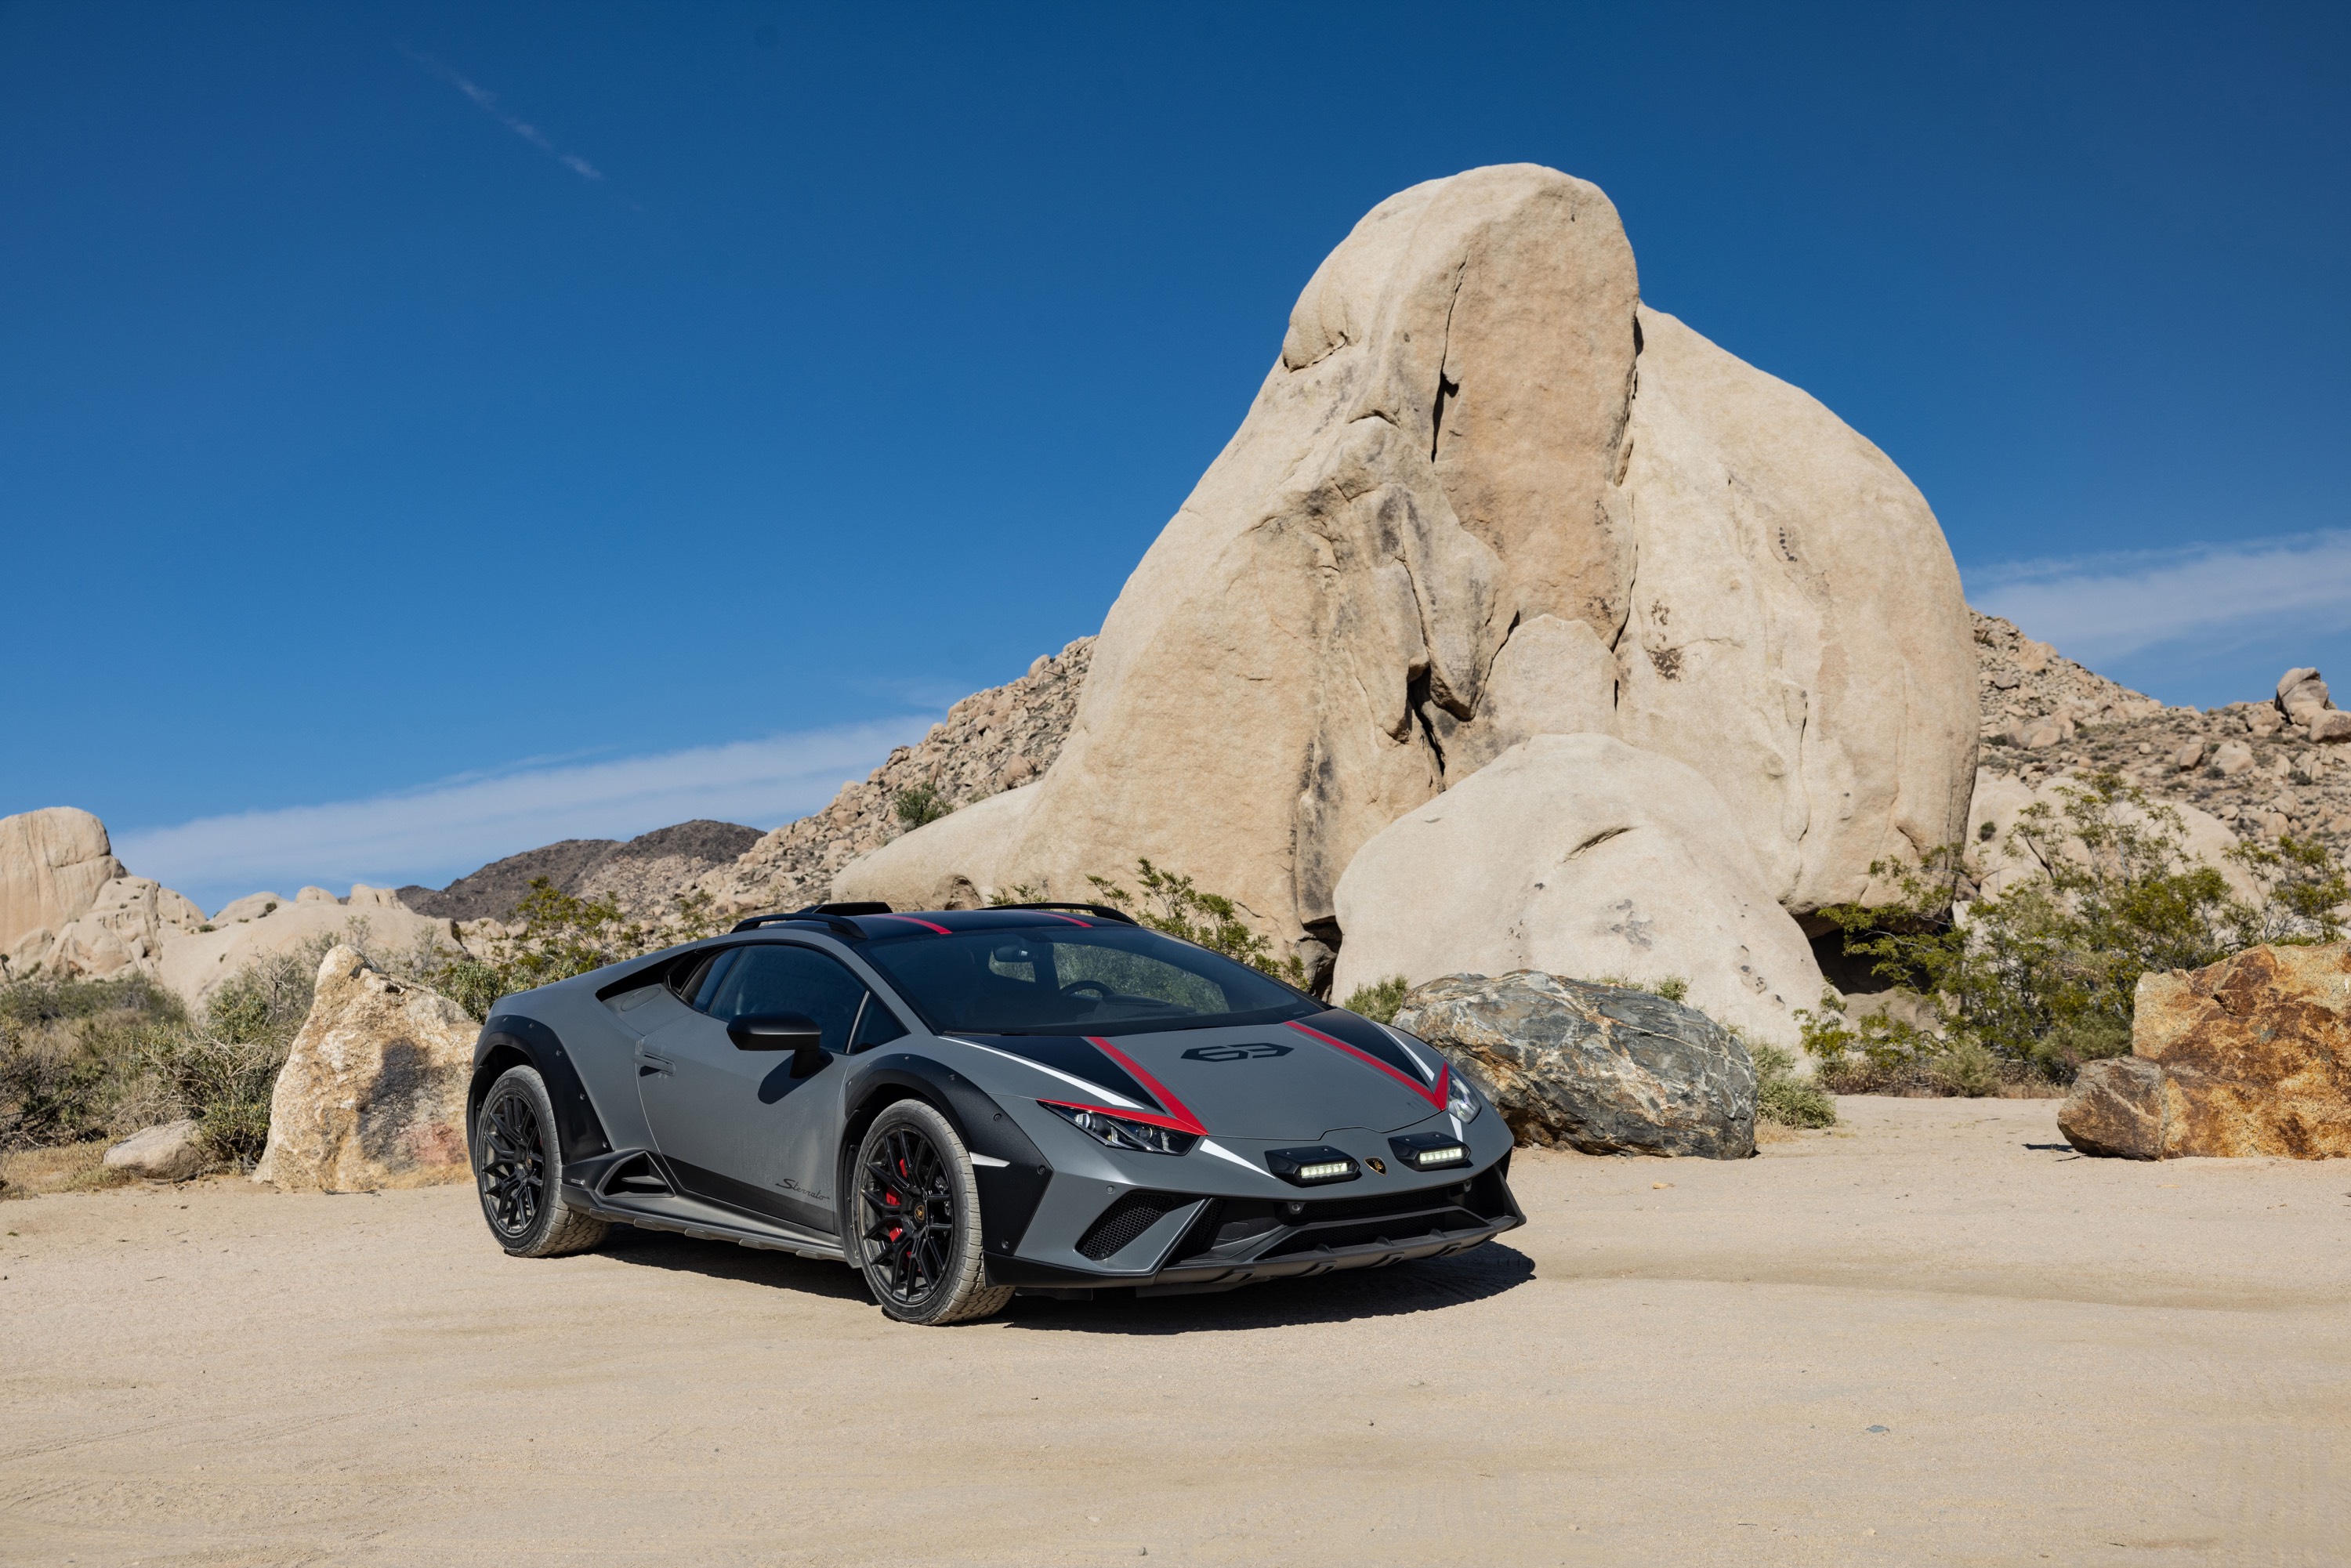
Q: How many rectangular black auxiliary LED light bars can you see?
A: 2